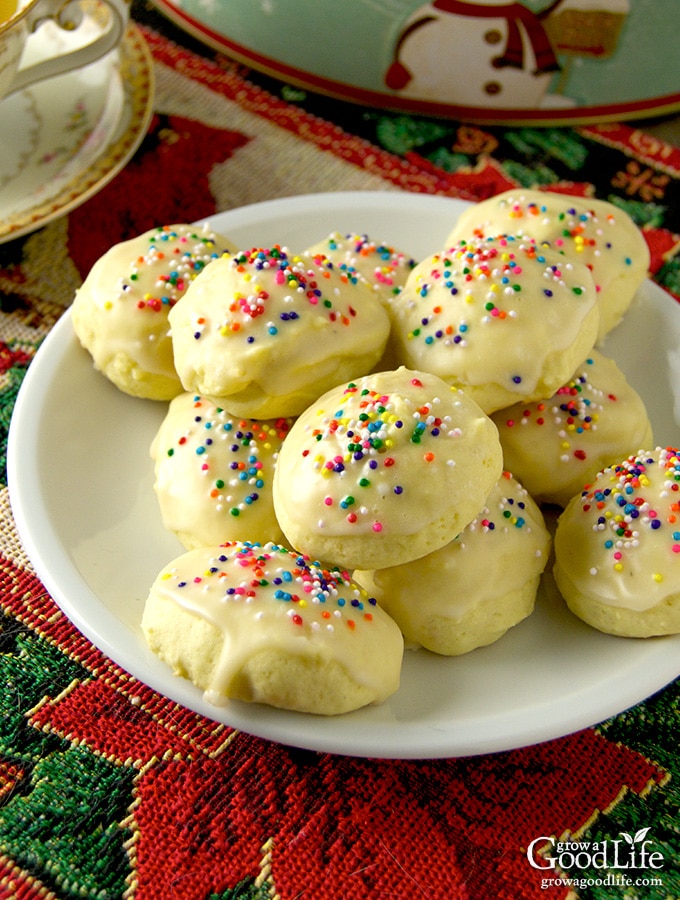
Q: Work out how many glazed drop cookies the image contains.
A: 11